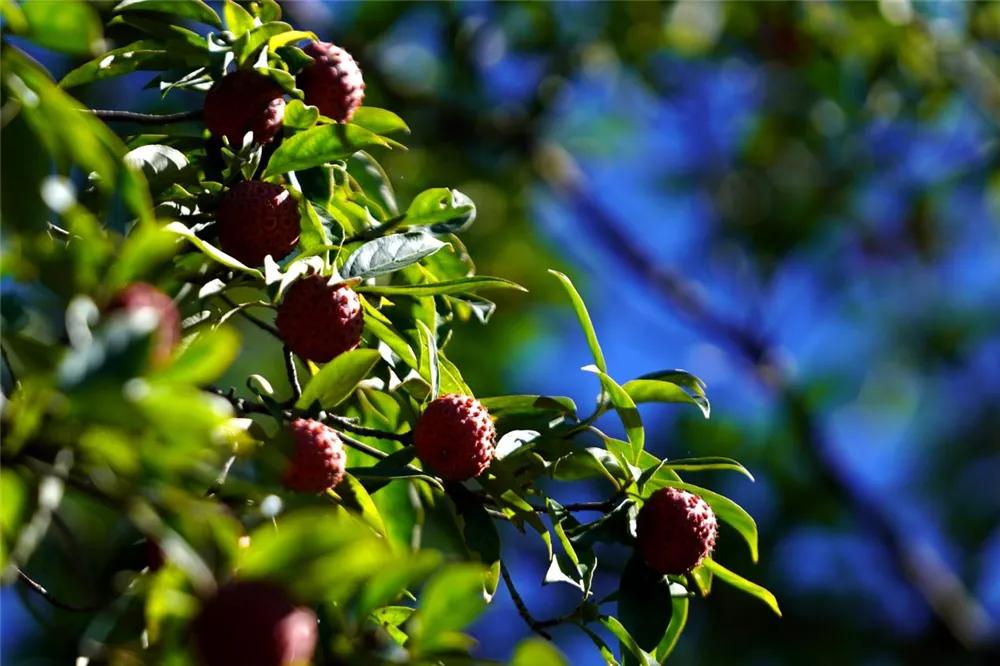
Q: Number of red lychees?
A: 9